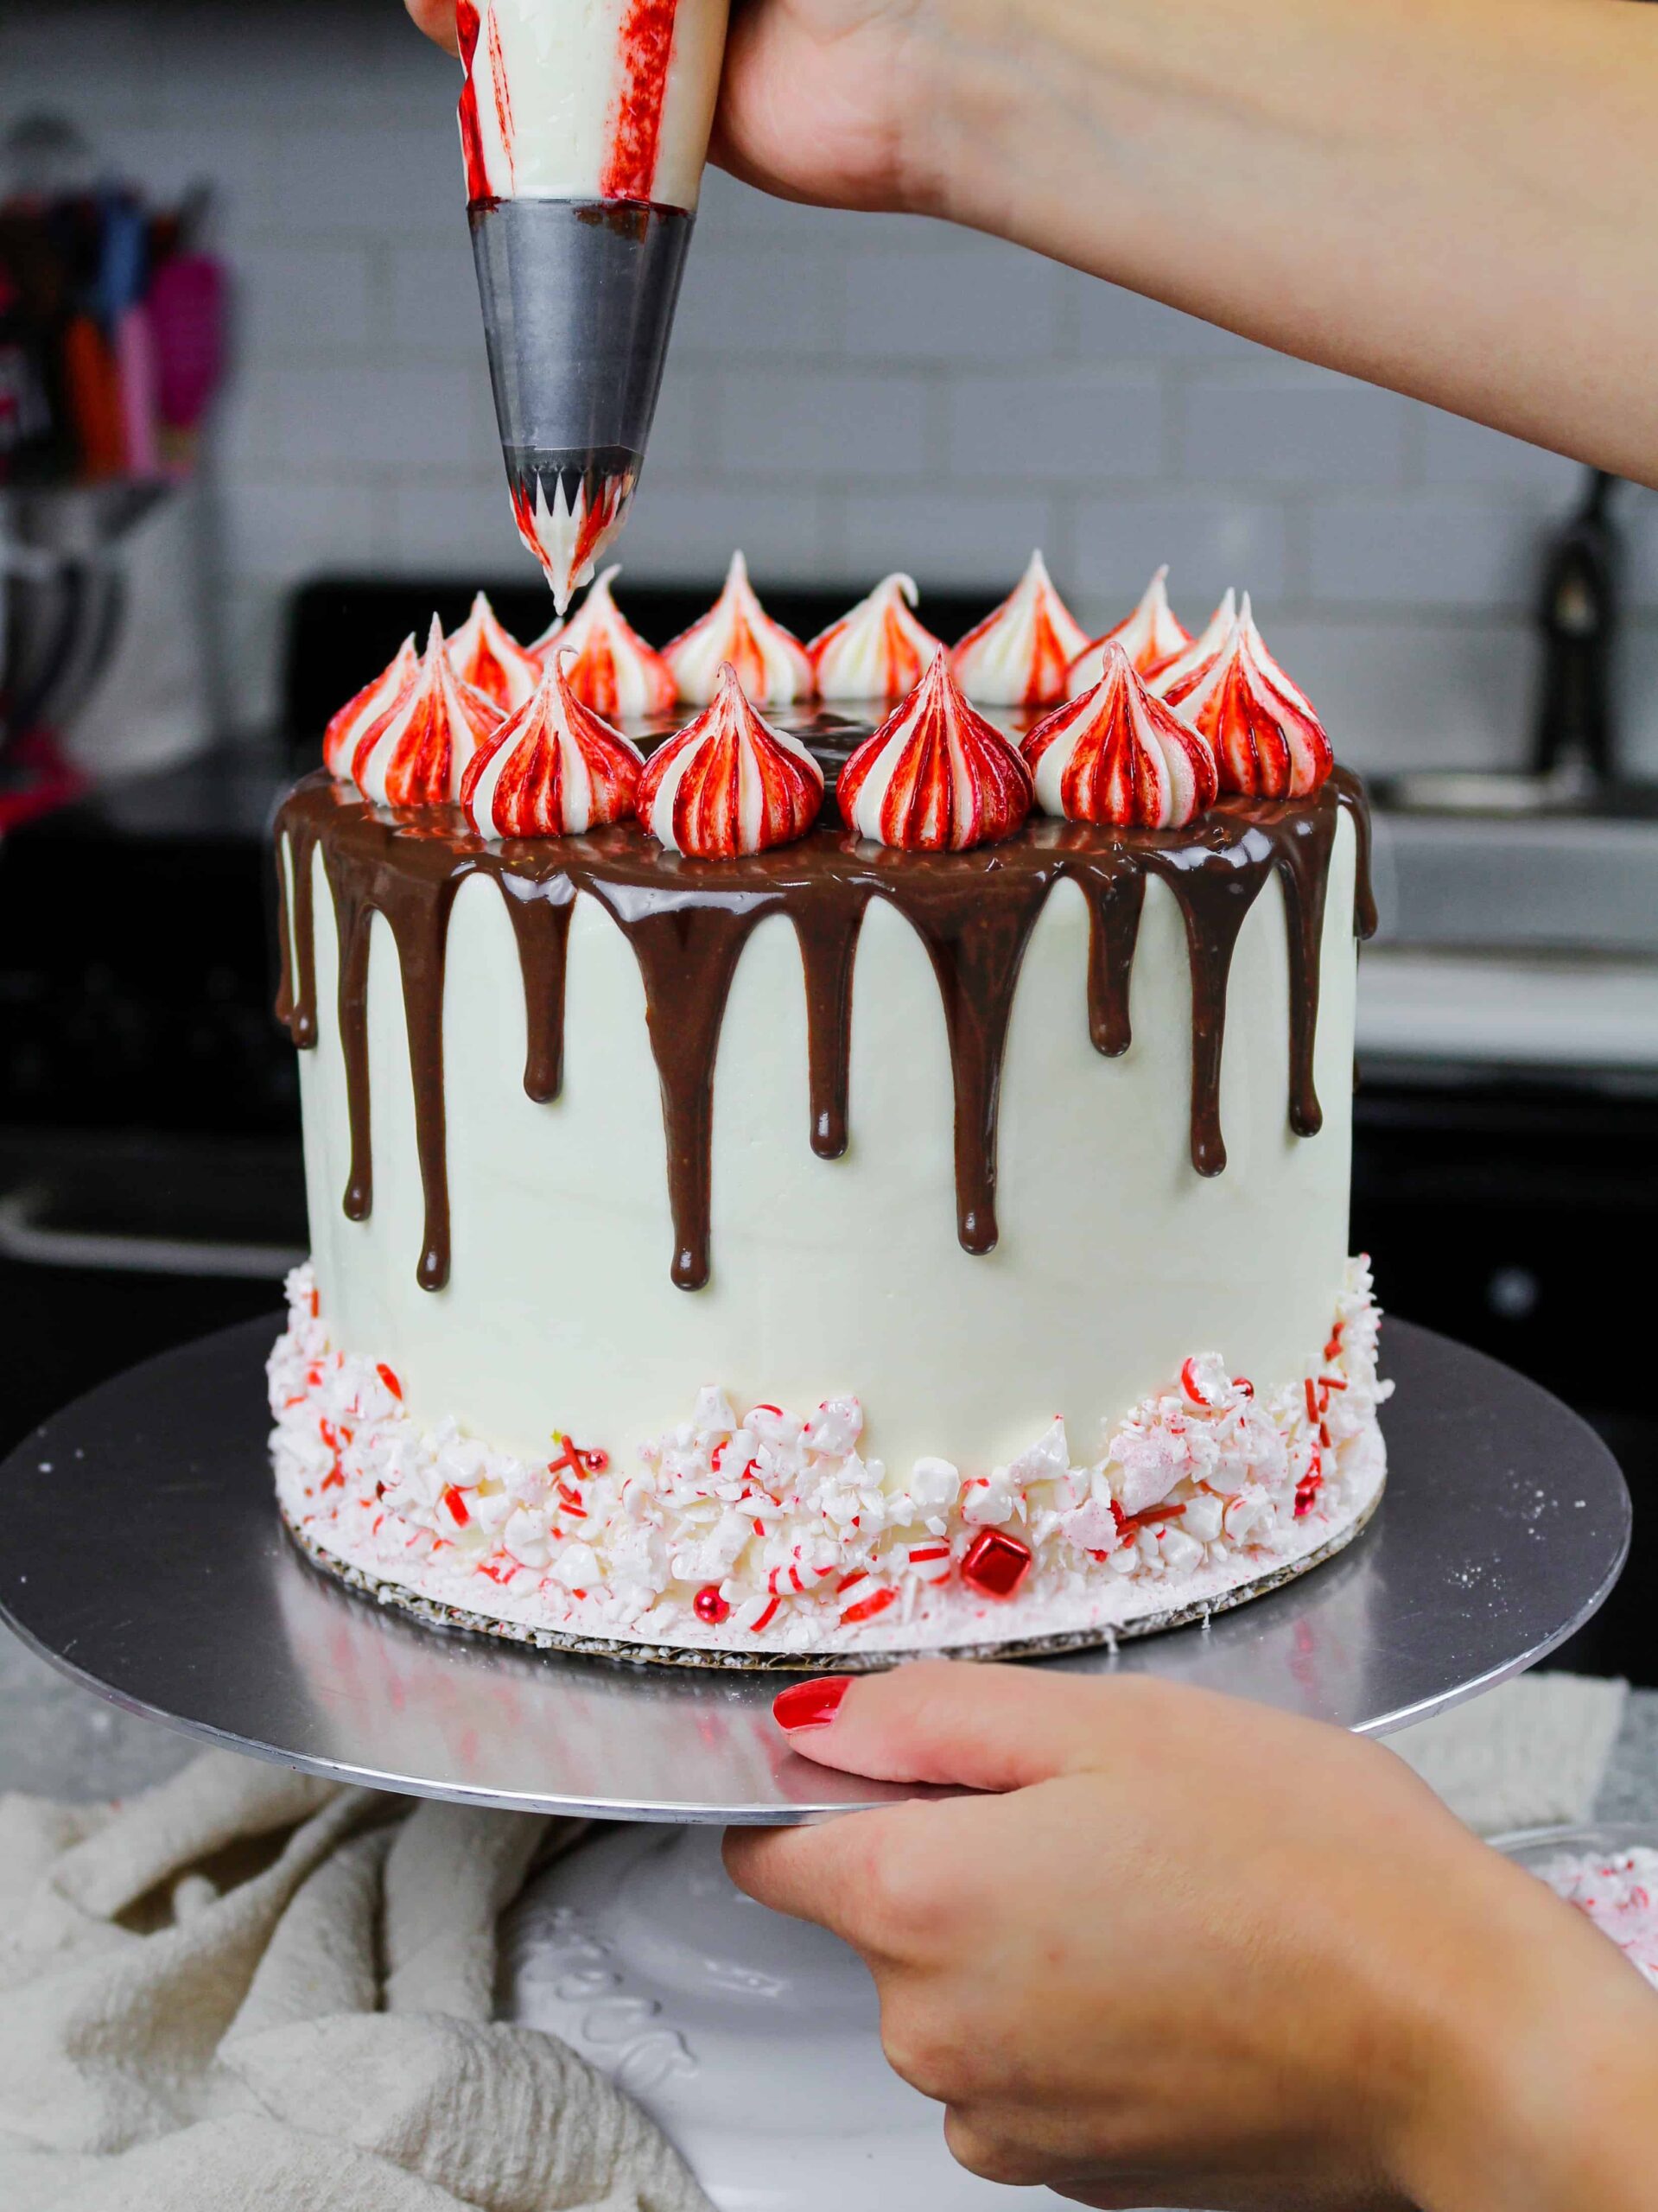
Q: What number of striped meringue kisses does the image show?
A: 14